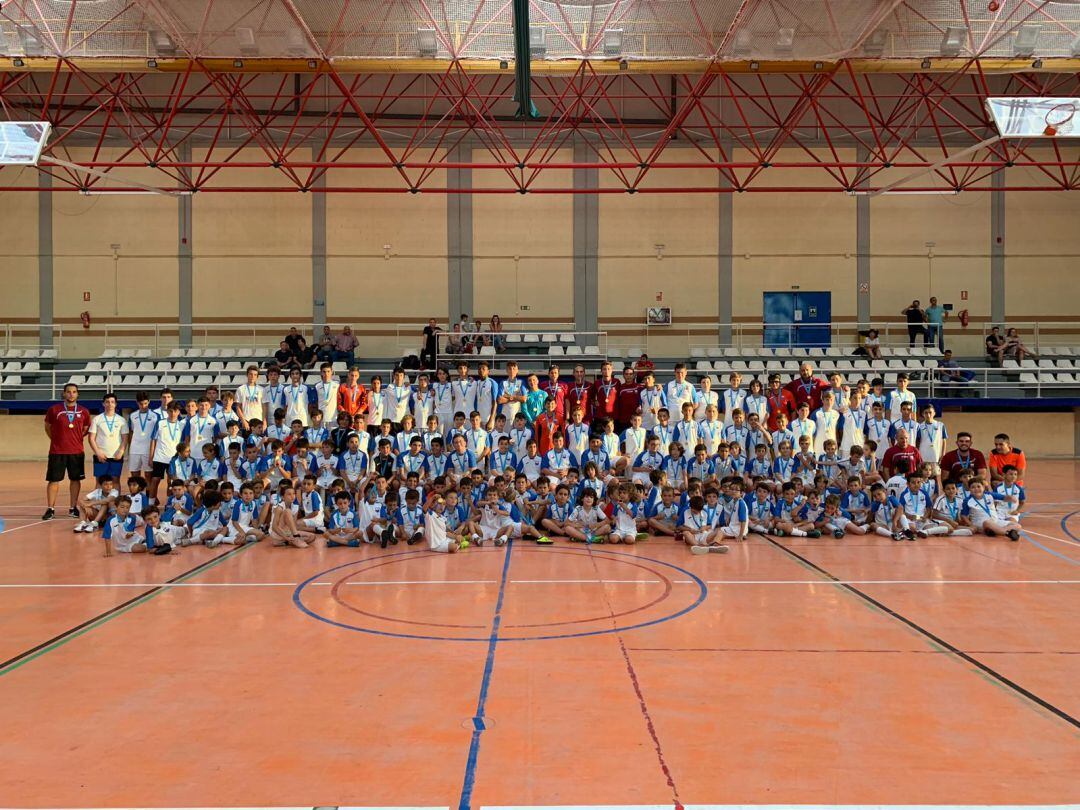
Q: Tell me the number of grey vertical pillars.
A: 8